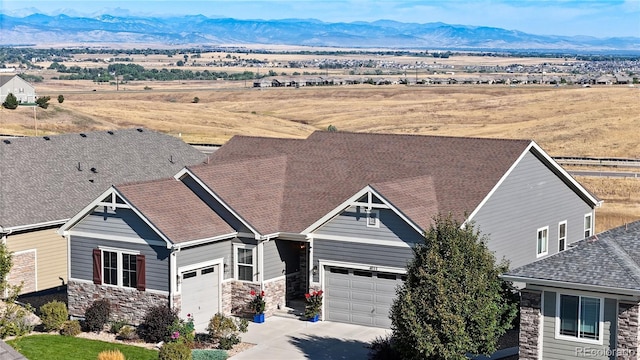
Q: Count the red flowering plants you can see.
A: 2